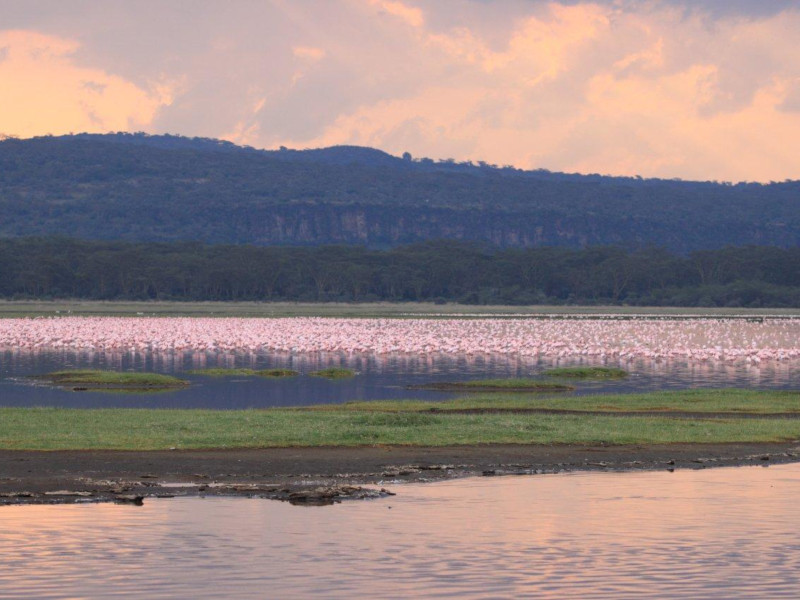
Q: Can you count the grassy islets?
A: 5